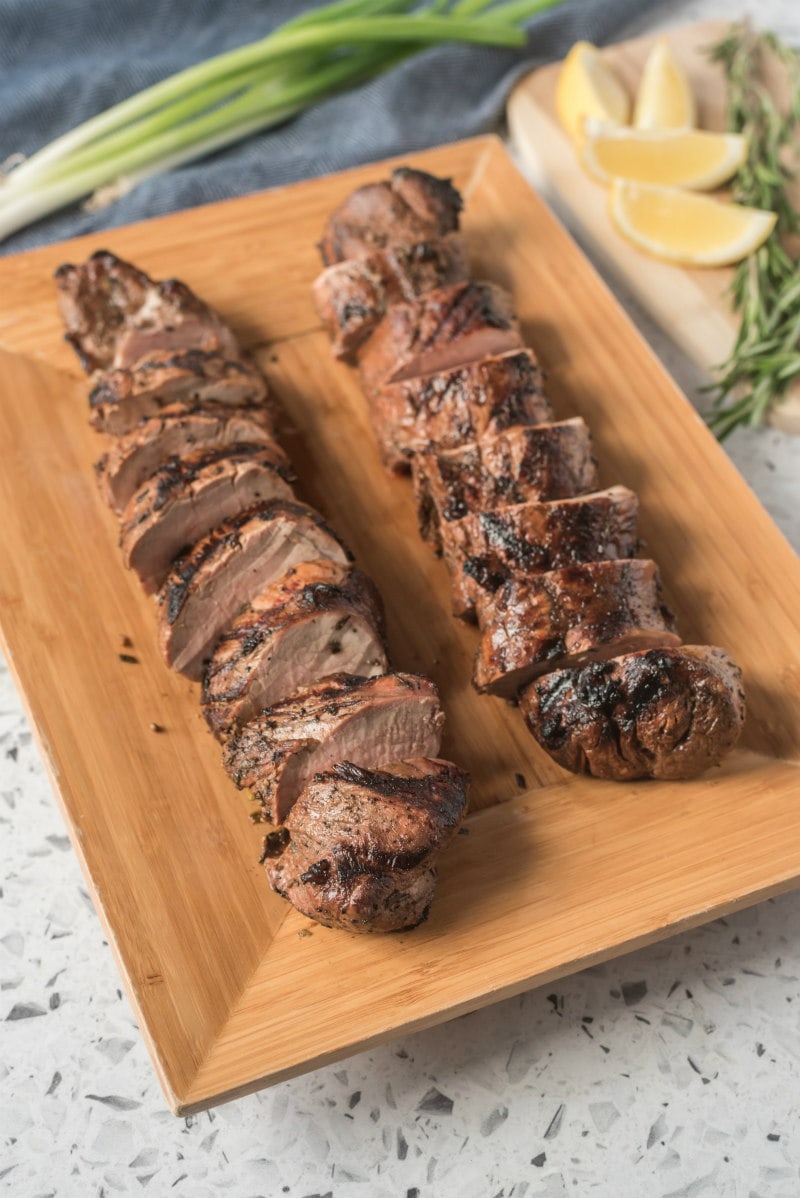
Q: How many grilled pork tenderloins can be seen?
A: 2